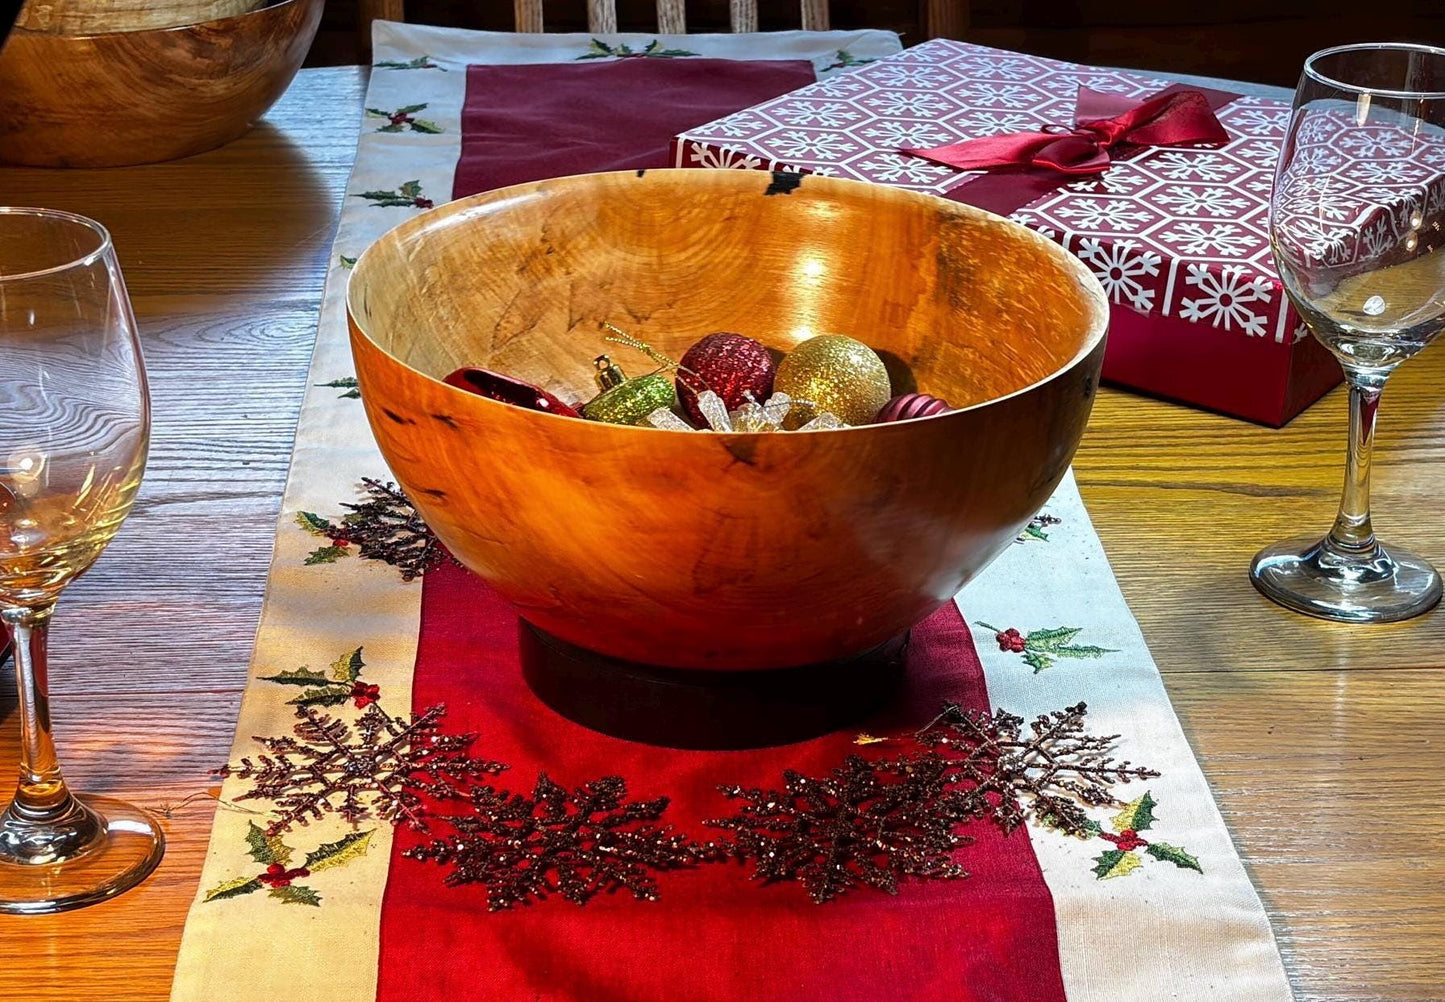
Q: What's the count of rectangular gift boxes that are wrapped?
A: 1